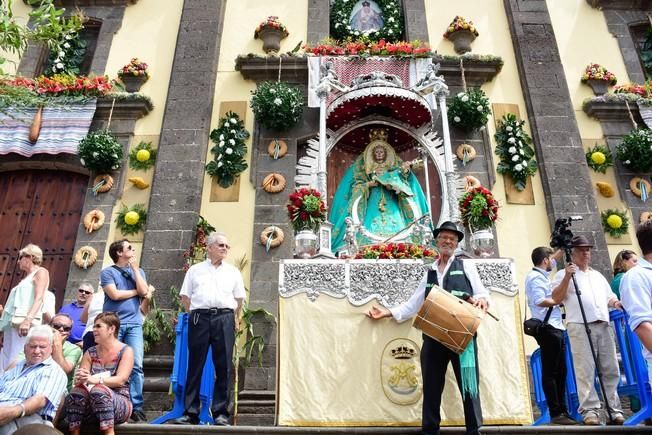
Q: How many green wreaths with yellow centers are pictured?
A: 4